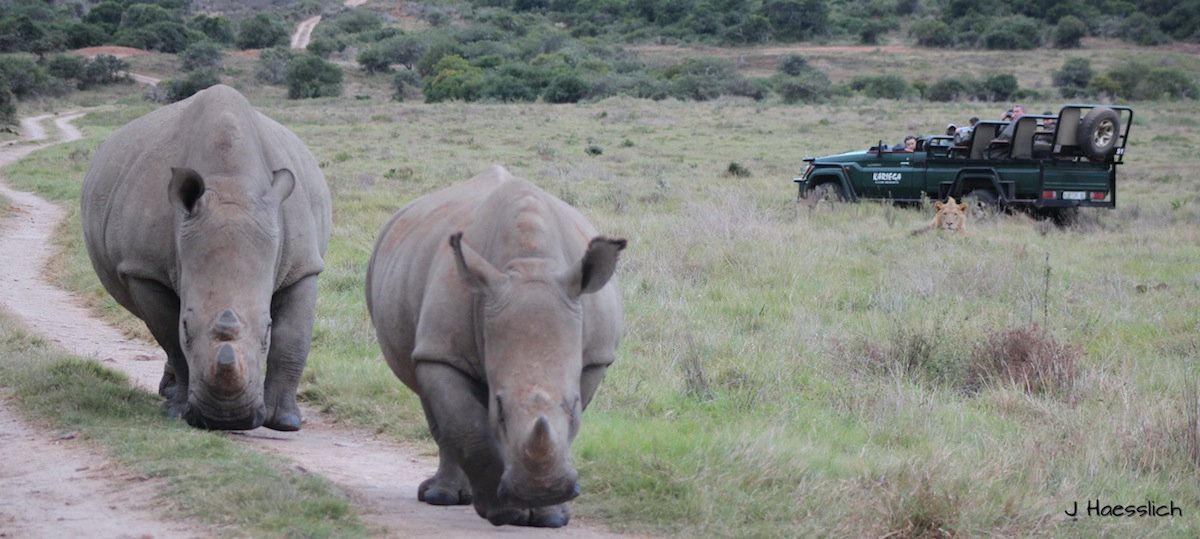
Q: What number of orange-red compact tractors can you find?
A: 0